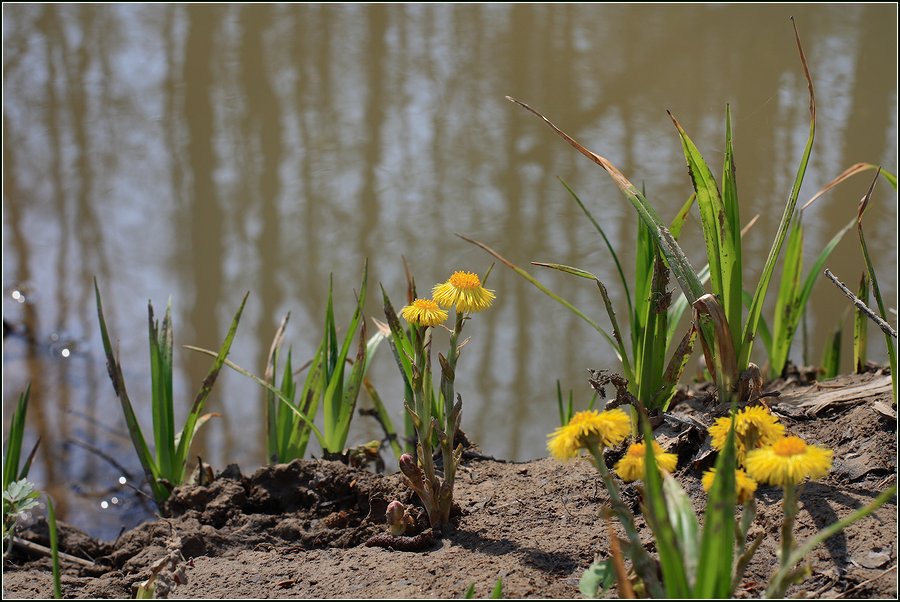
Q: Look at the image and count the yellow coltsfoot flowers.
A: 7